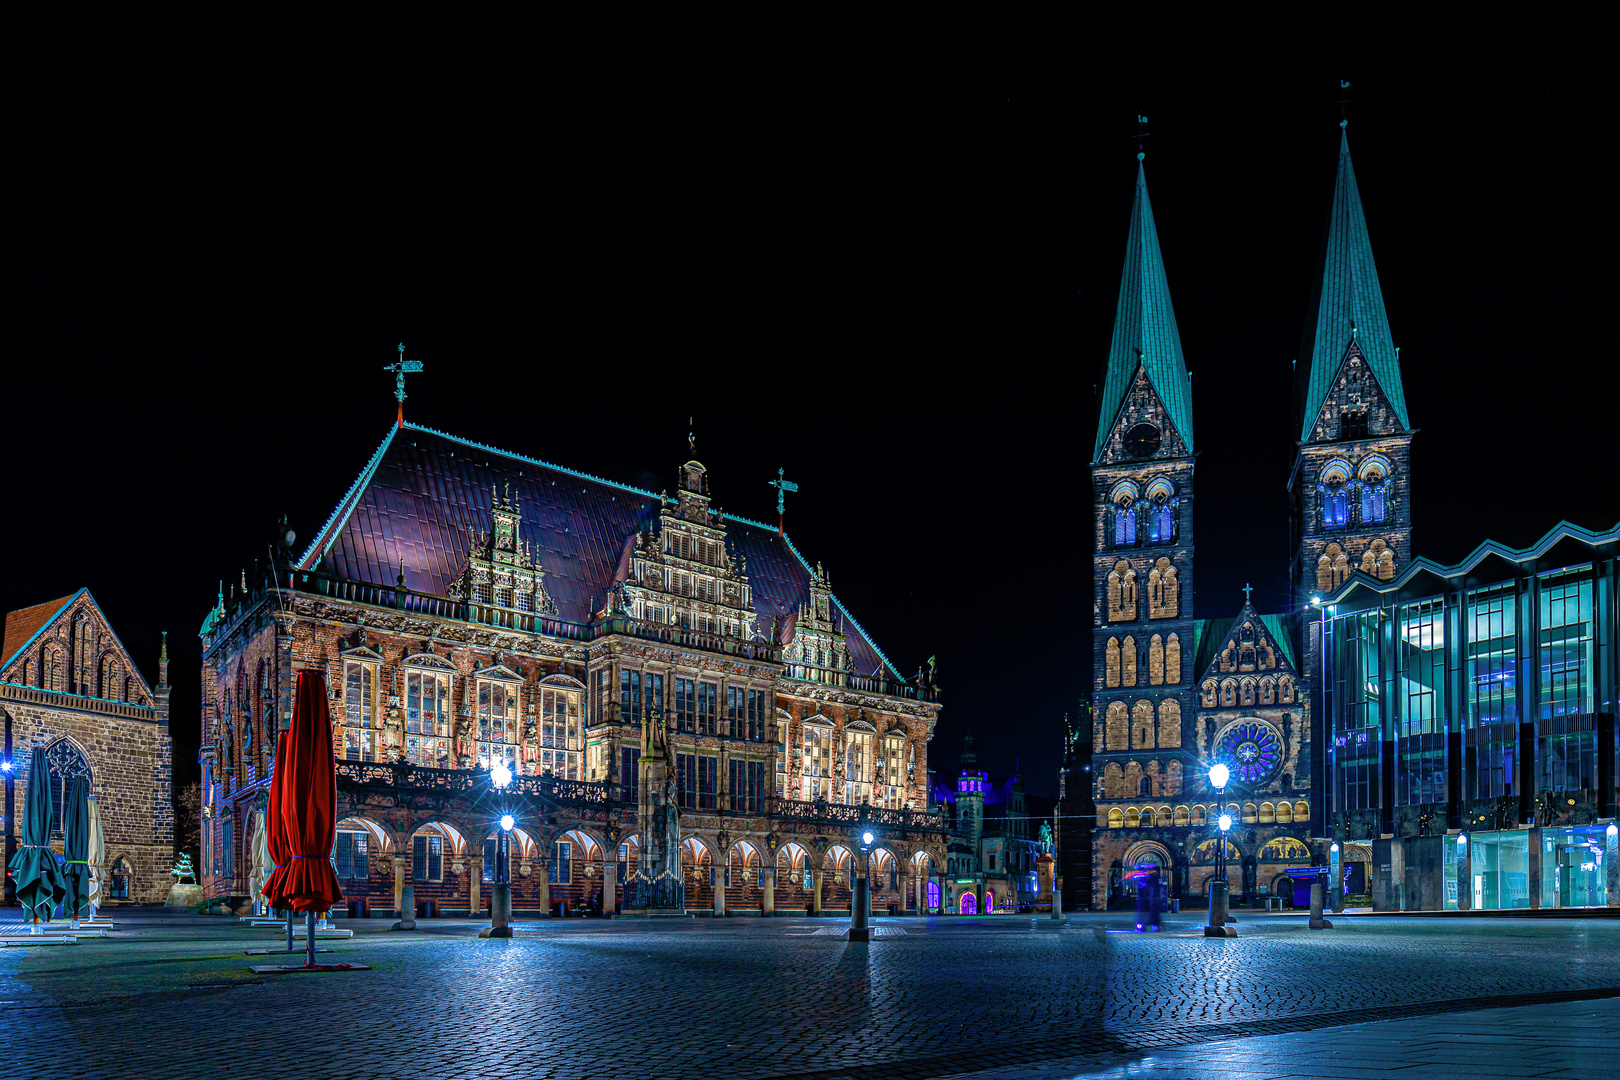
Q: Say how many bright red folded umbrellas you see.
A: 2